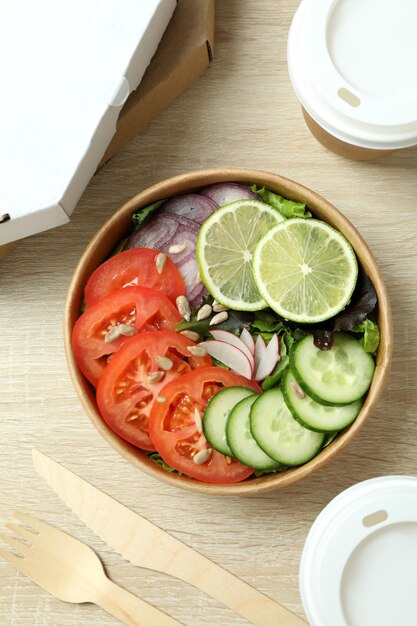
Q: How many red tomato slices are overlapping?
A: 4